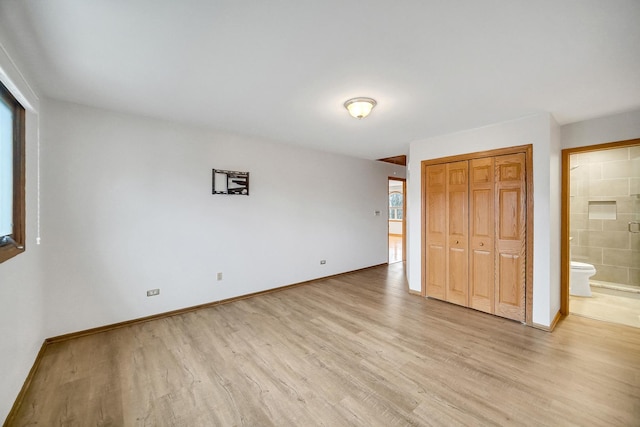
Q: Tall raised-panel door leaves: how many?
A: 4